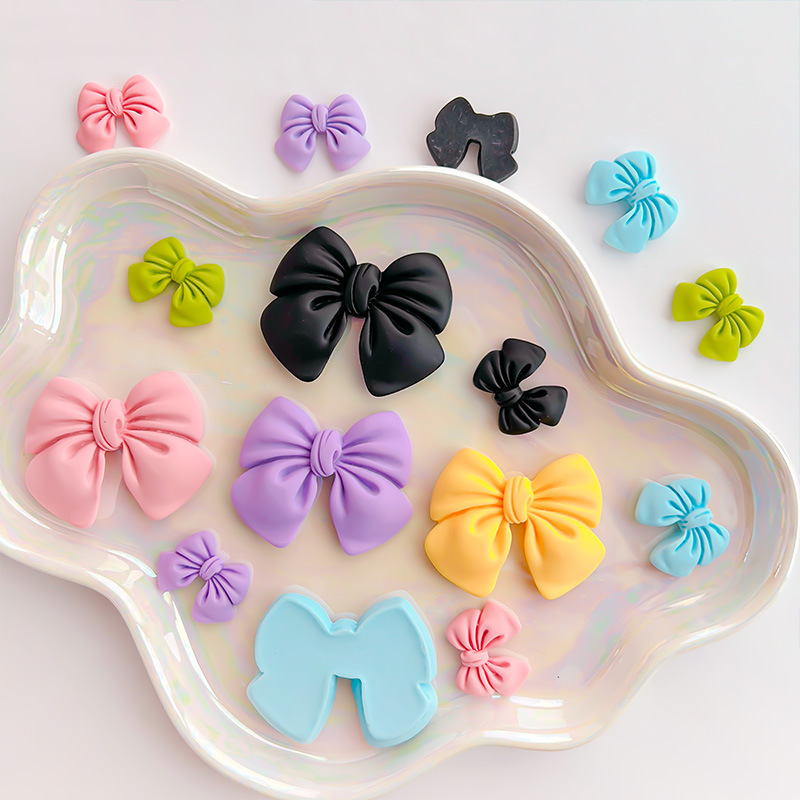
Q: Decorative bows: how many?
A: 15